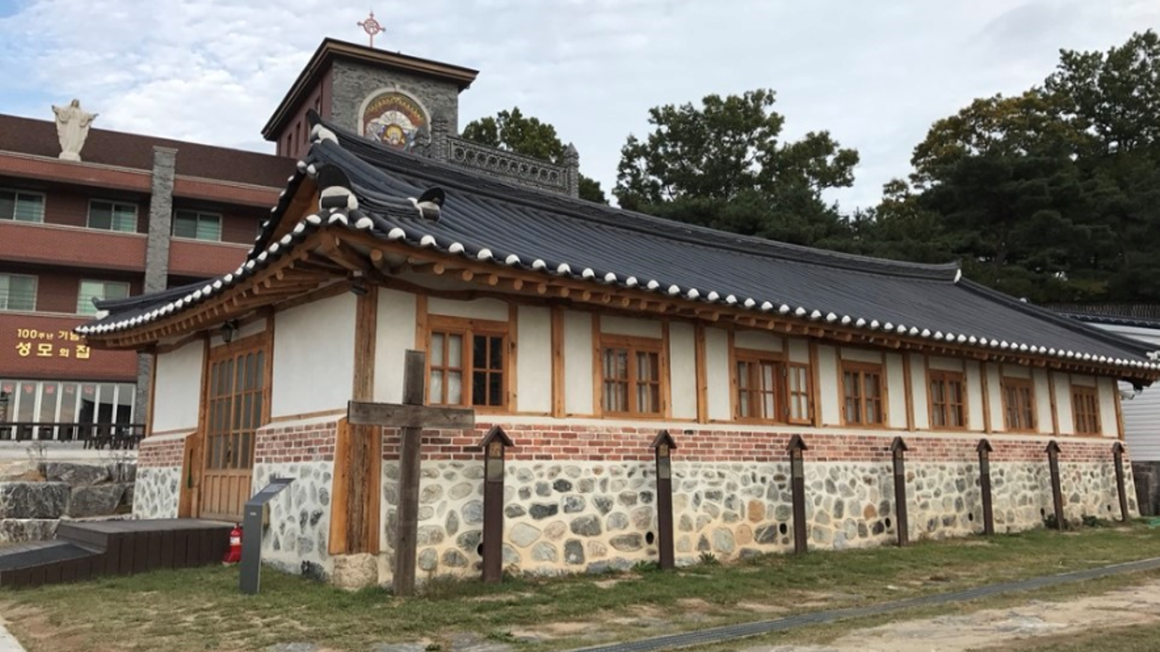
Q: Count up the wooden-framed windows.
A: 7